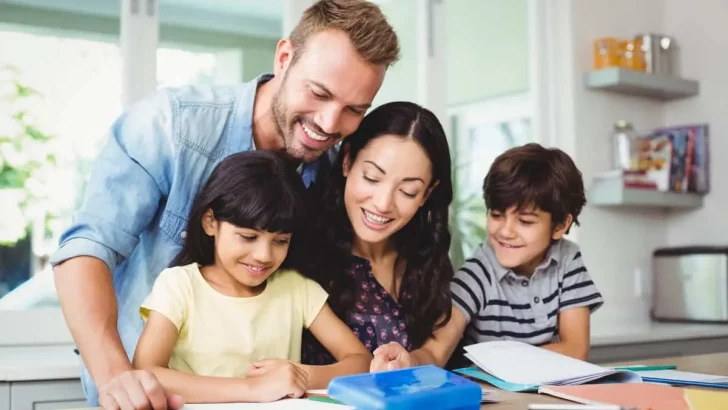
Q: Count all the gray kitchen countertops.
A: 2